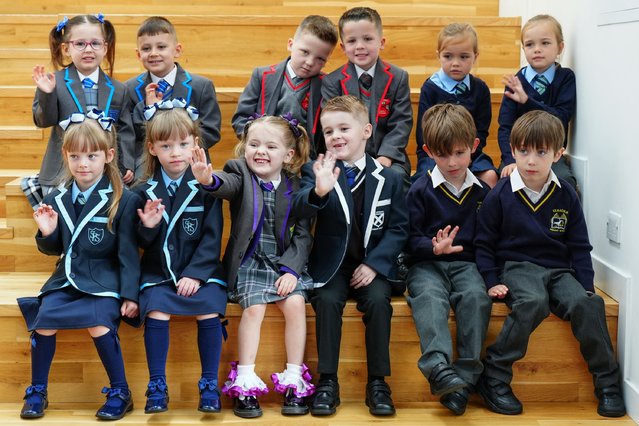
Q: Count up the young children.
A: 12